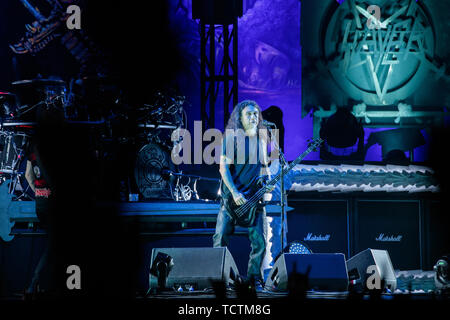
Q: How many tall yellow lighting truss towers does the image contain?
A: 0